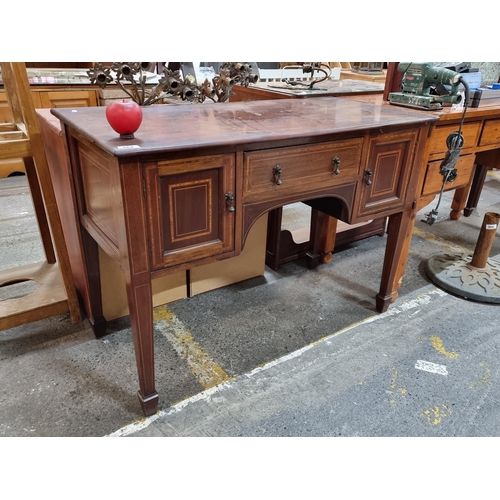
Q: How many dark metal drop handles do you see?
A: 4